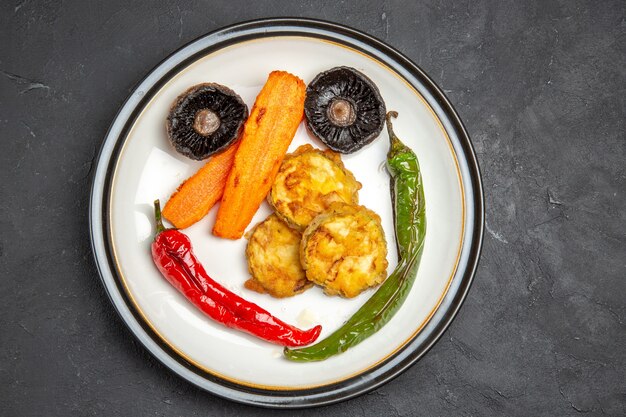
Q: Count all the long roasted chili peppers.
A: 2